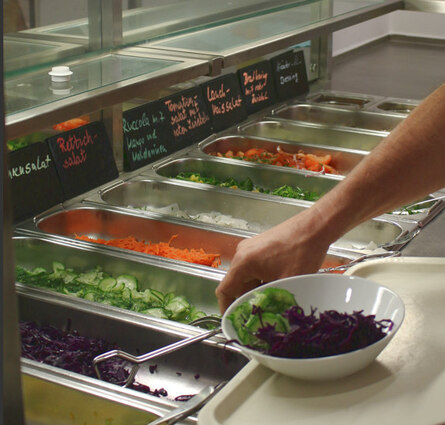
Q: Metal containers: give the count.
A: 11